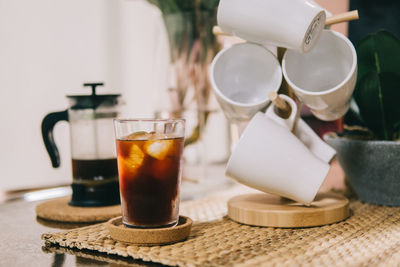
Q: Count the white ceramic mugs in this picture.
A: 5